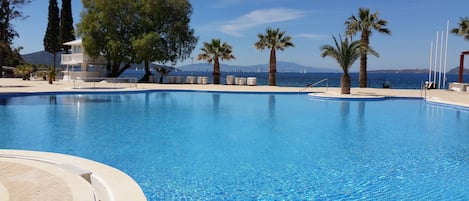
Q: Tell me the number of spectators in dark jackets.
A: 0